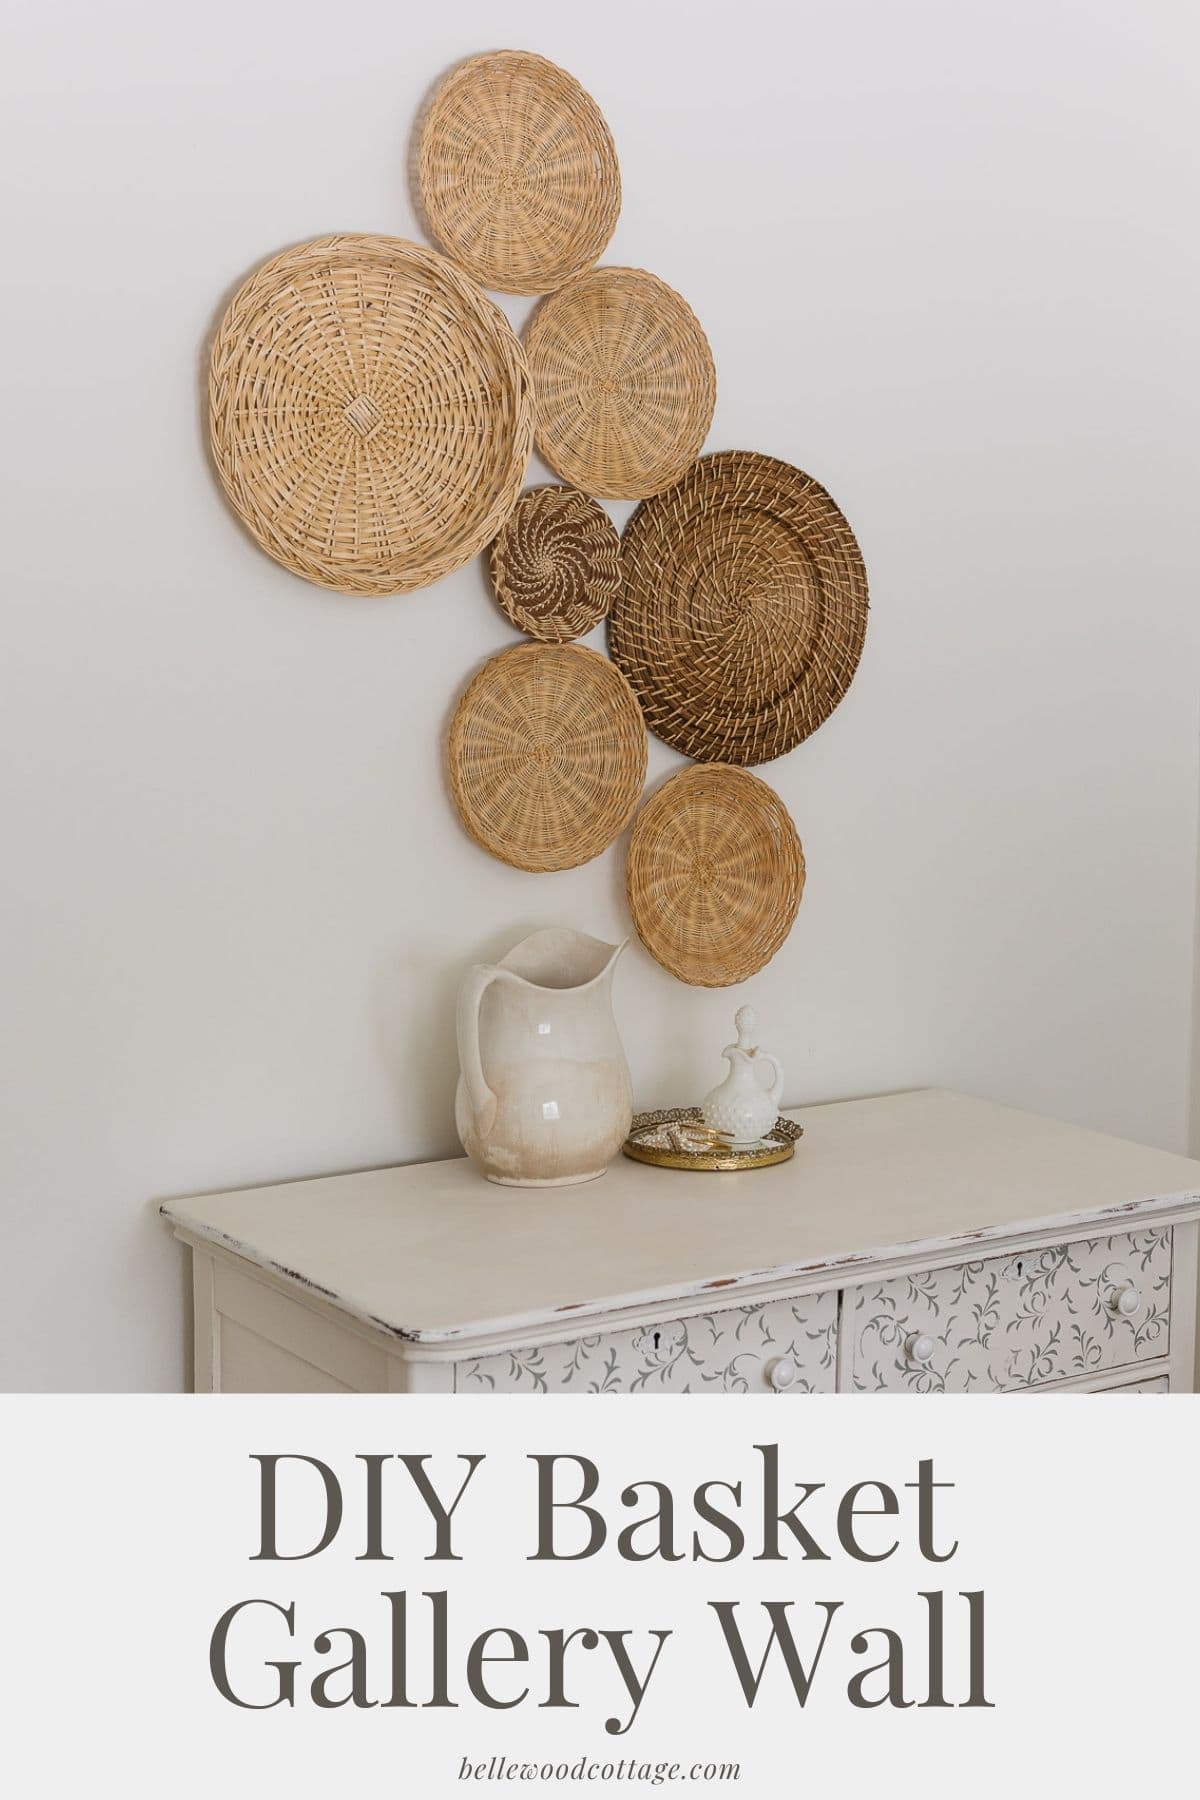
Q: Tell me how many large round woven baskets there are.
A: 2